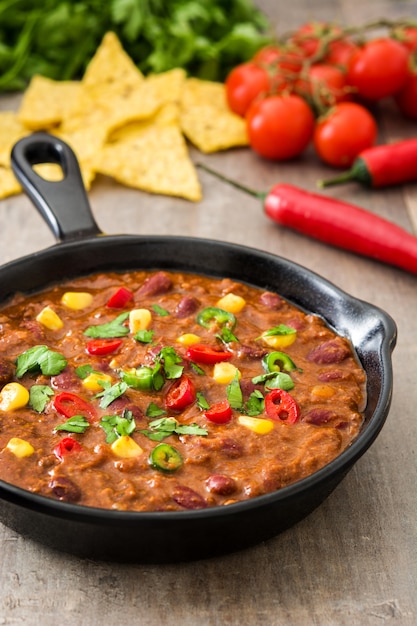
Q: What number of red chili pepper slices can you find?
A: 8